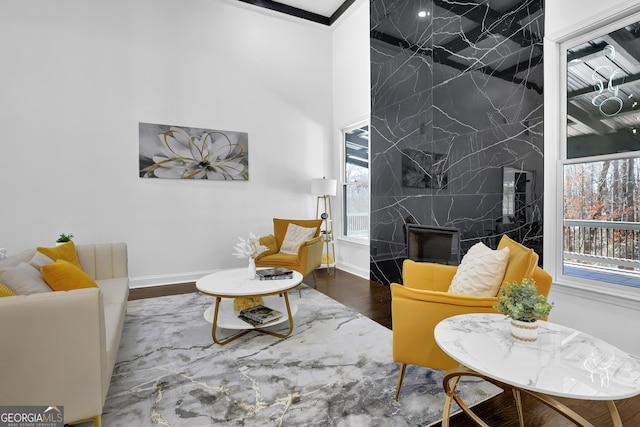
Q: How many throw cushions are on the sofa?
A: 5